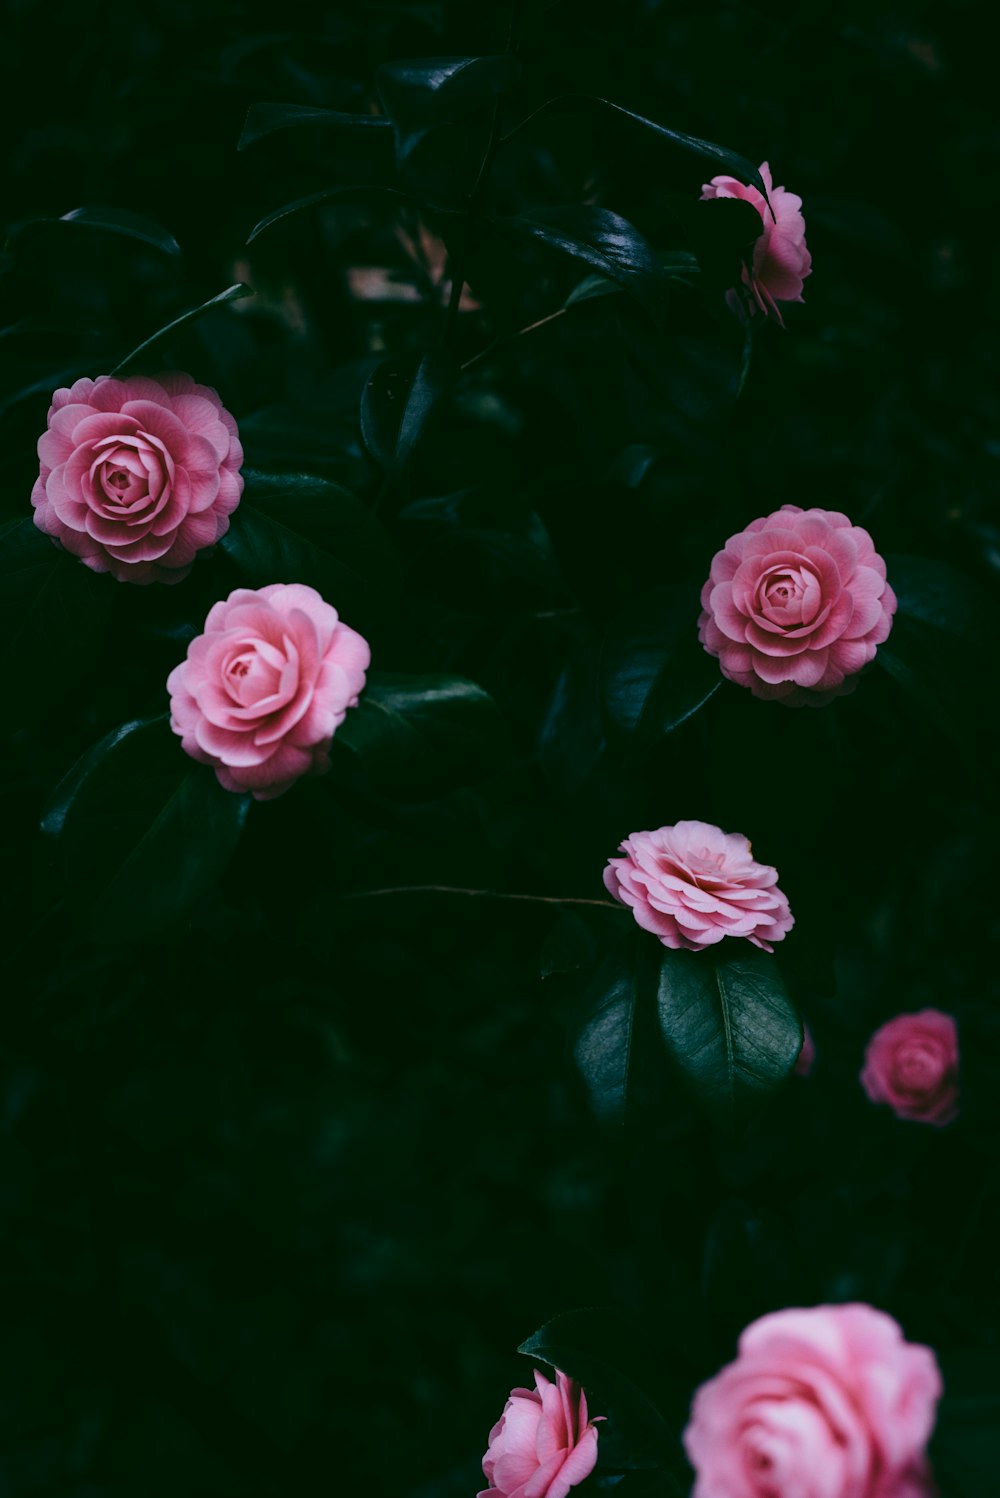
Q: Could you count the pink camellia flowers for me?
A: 8